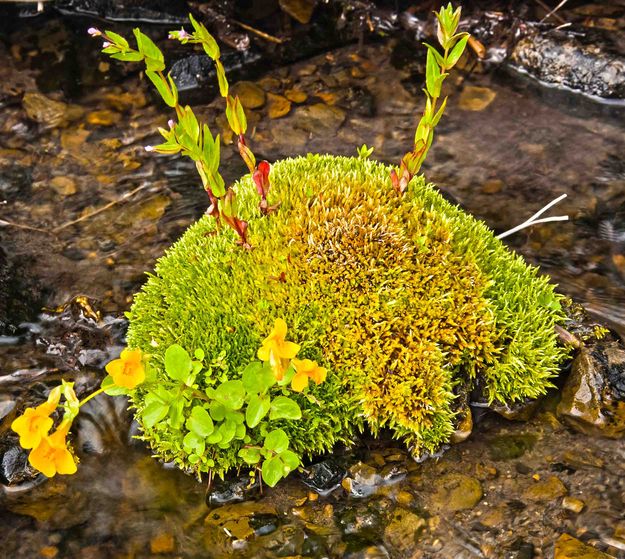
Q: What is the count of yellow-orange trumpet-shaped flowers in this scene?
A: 5